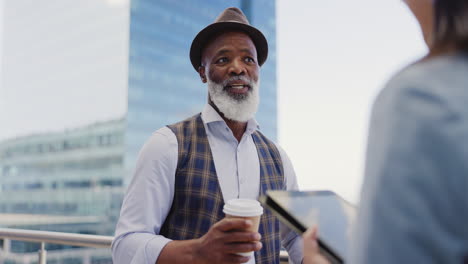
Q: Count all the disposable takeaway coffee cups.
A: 1